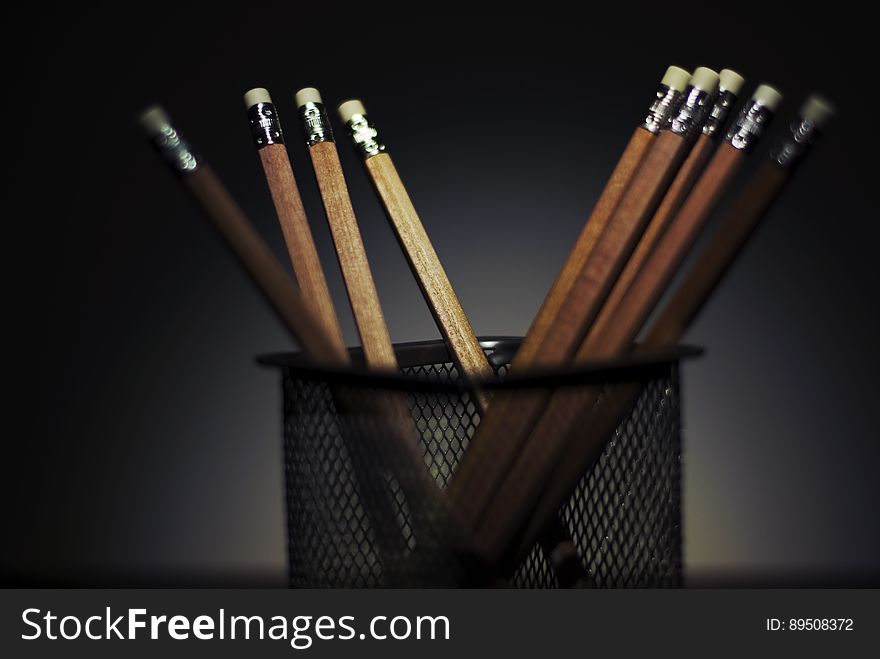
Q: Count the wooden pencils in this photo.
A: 9